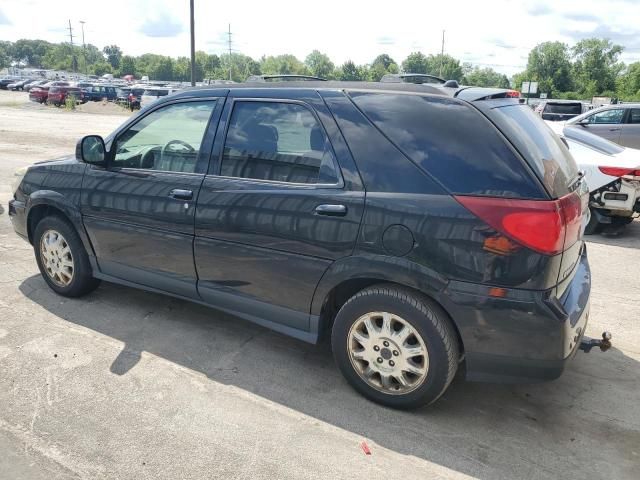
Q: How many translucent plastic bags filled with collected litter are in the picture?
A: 0